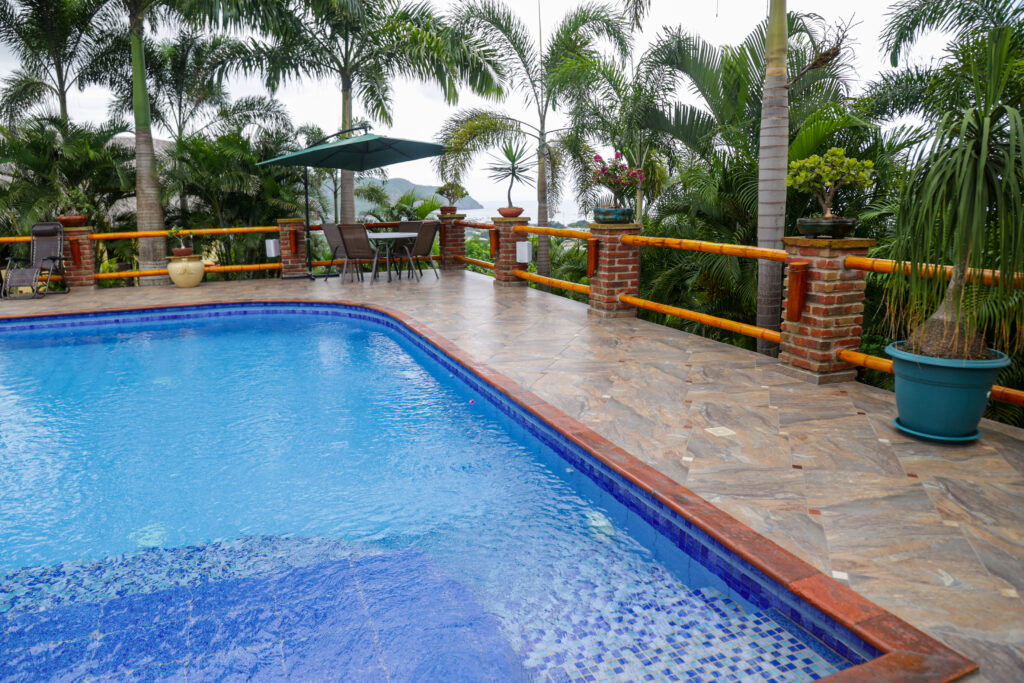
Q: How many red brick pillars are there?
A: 6